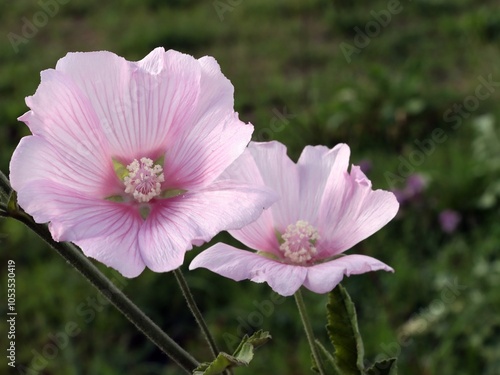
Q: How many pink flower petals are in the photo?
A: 10